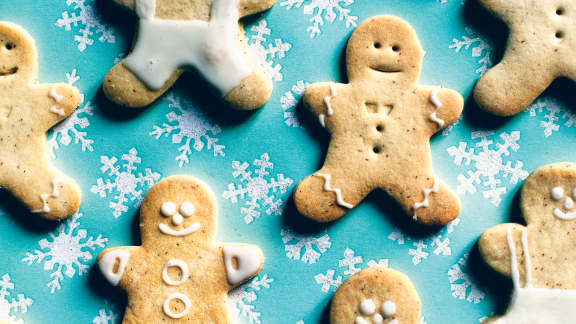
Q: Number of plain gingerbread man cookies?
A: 1